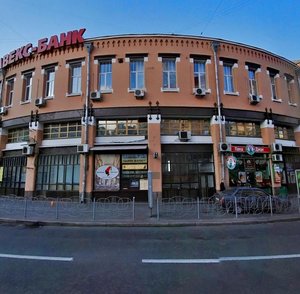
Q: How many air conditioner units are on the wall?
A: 12